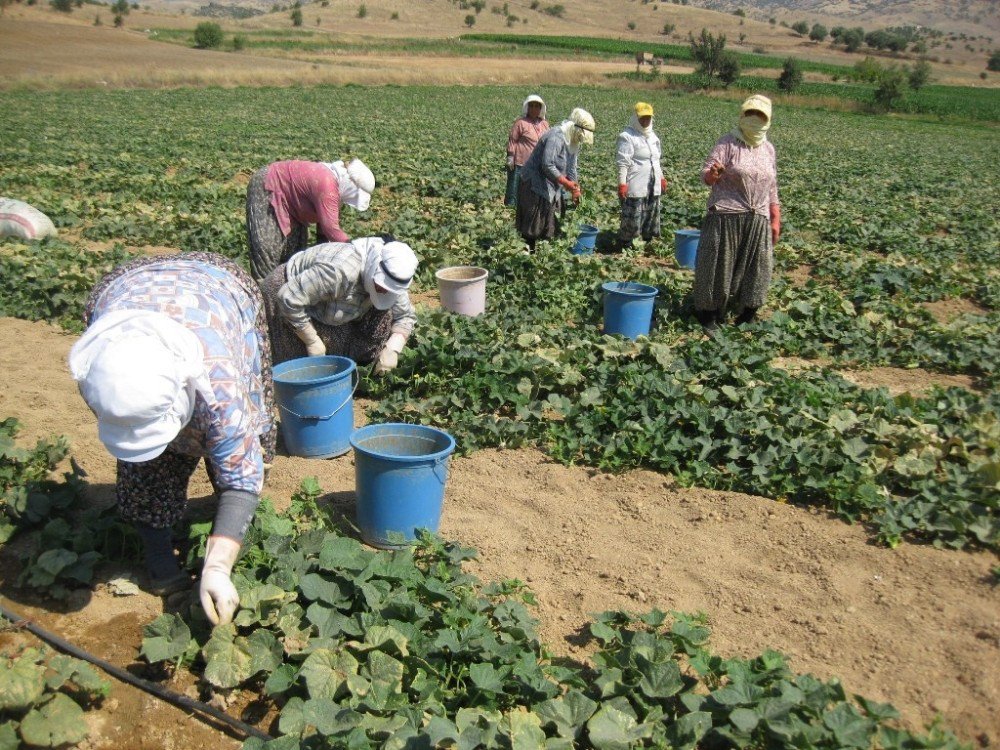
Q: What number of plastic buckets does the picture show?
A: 6